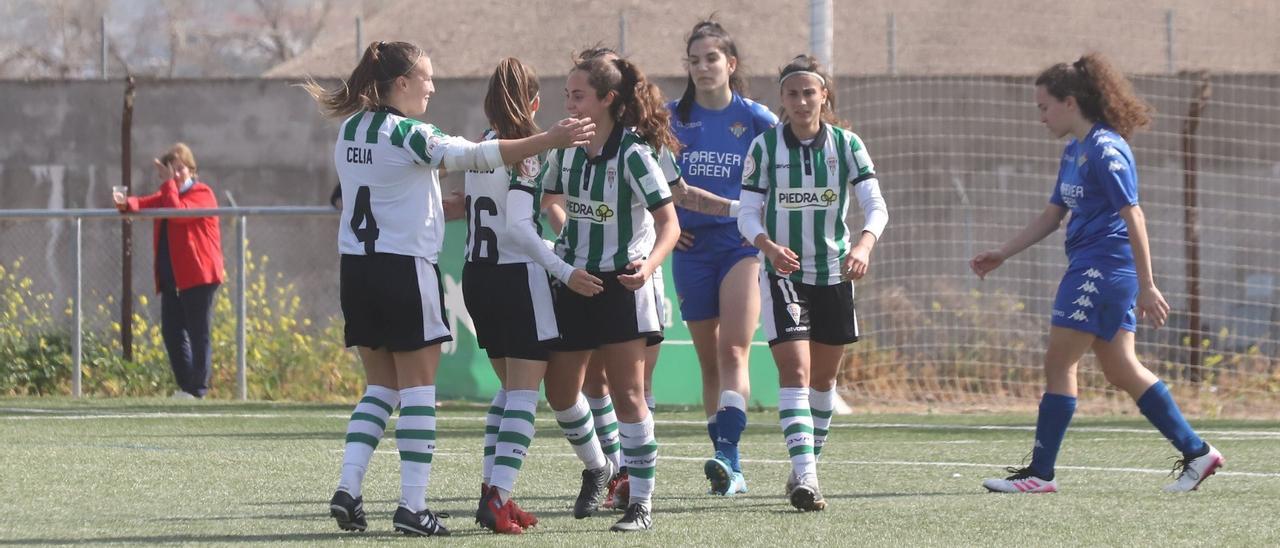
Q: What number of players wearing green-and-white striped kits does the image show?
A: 5